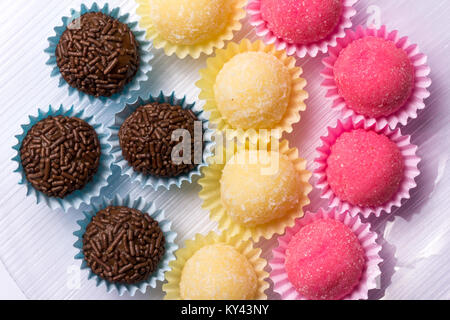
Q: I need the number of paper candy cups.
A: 12